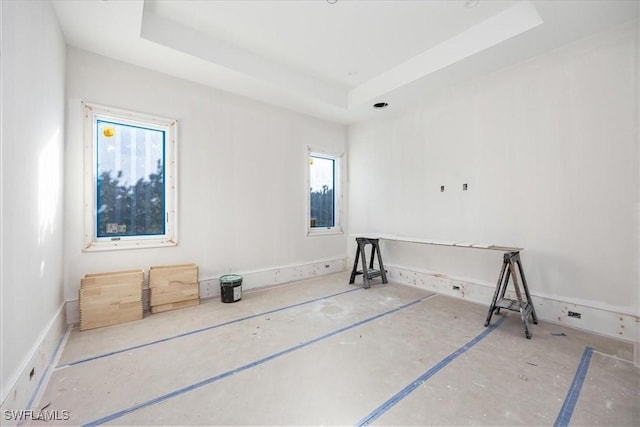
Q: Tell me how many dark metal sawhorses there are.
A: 2